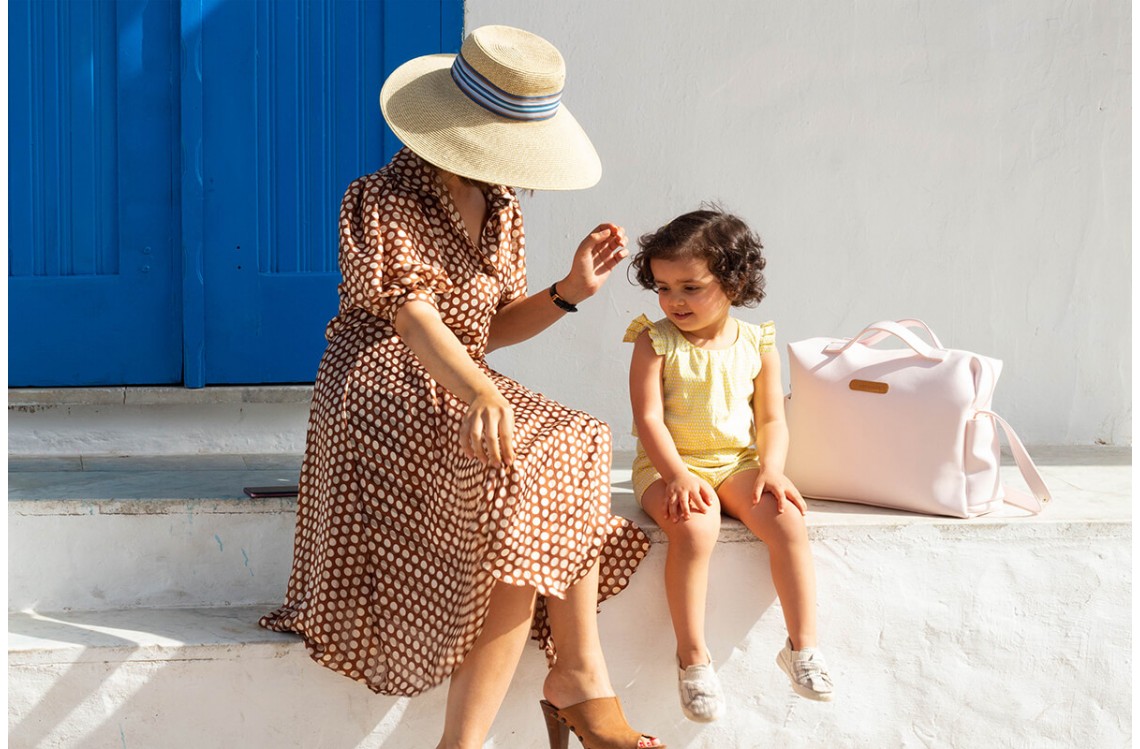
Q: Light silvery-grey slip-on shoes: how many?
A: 2